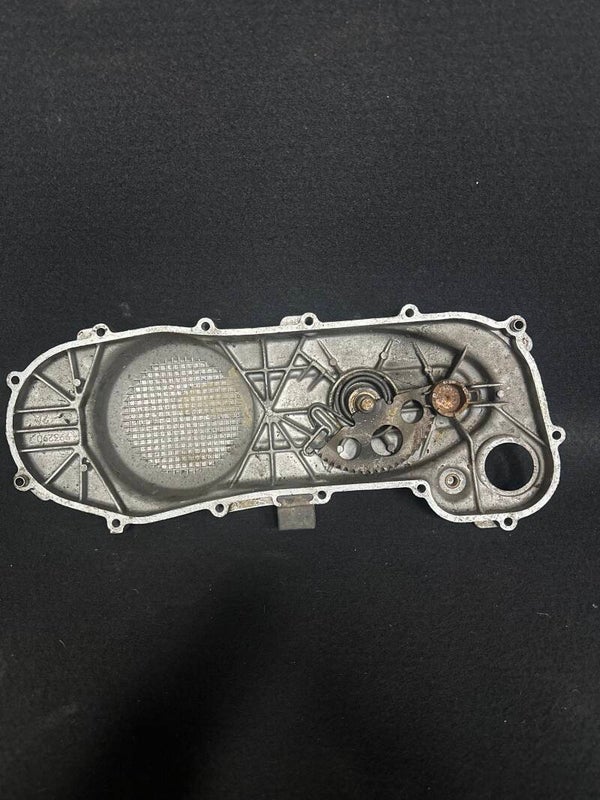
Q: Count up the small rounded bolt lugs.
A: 13